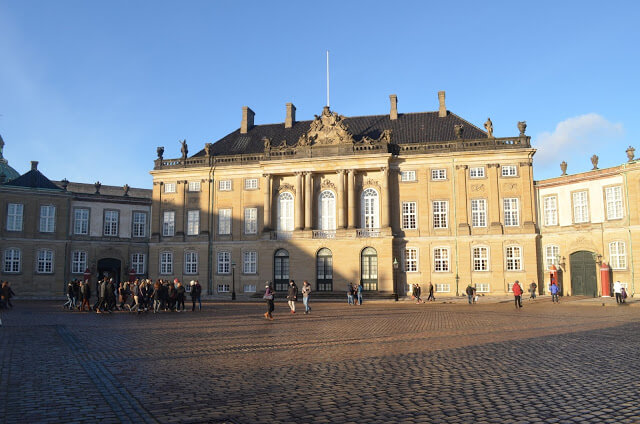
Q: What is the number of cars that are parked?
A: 0